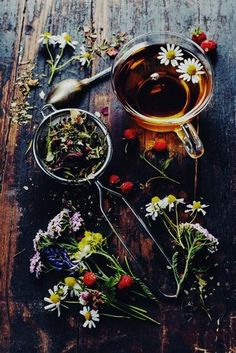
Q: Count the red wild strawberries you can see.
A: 8